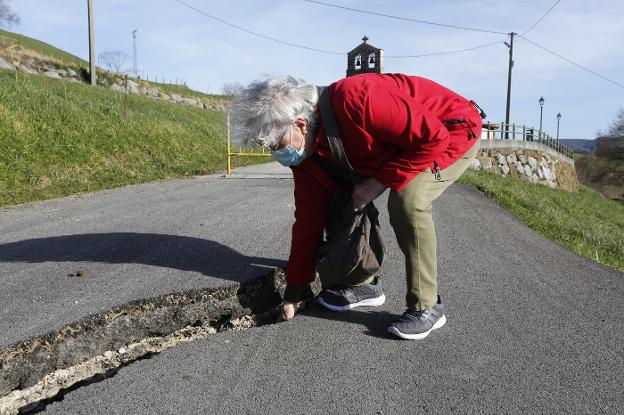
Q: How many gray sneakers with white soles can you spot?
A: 2